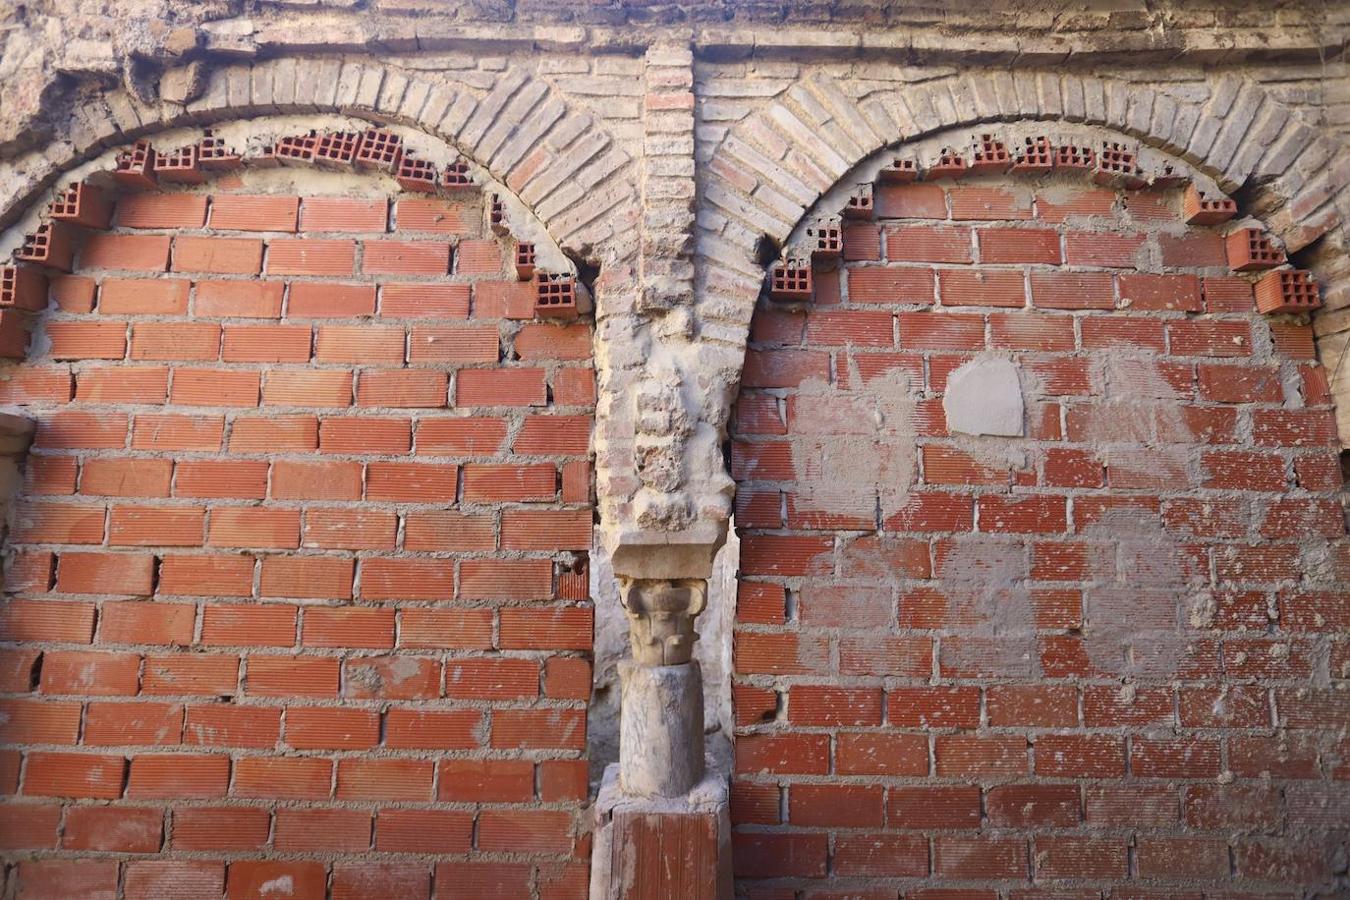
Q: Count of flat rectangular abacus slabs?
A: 1